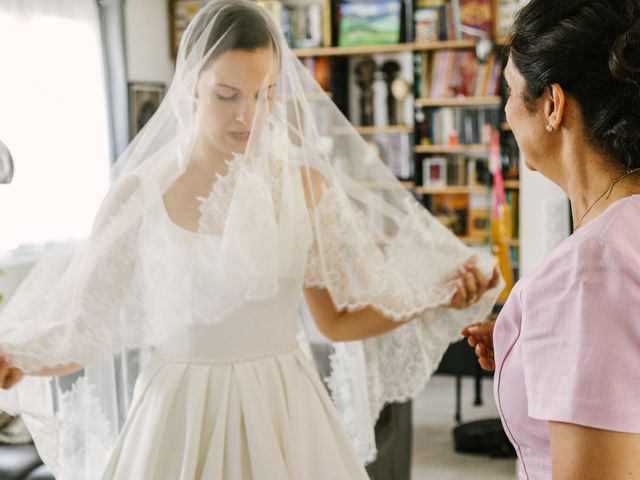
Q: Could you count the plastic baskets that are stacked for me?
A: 0